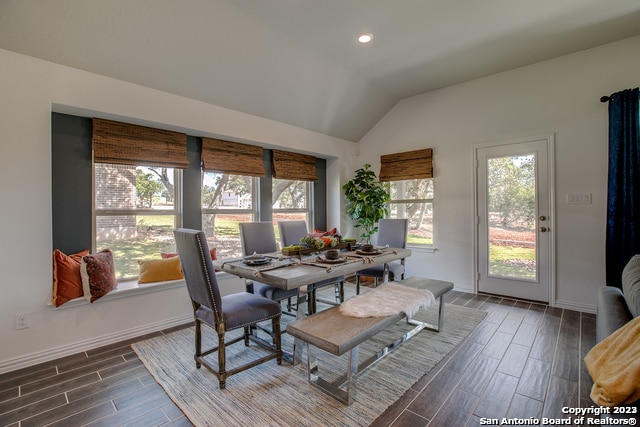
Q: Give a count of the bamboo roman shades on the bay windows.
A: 3